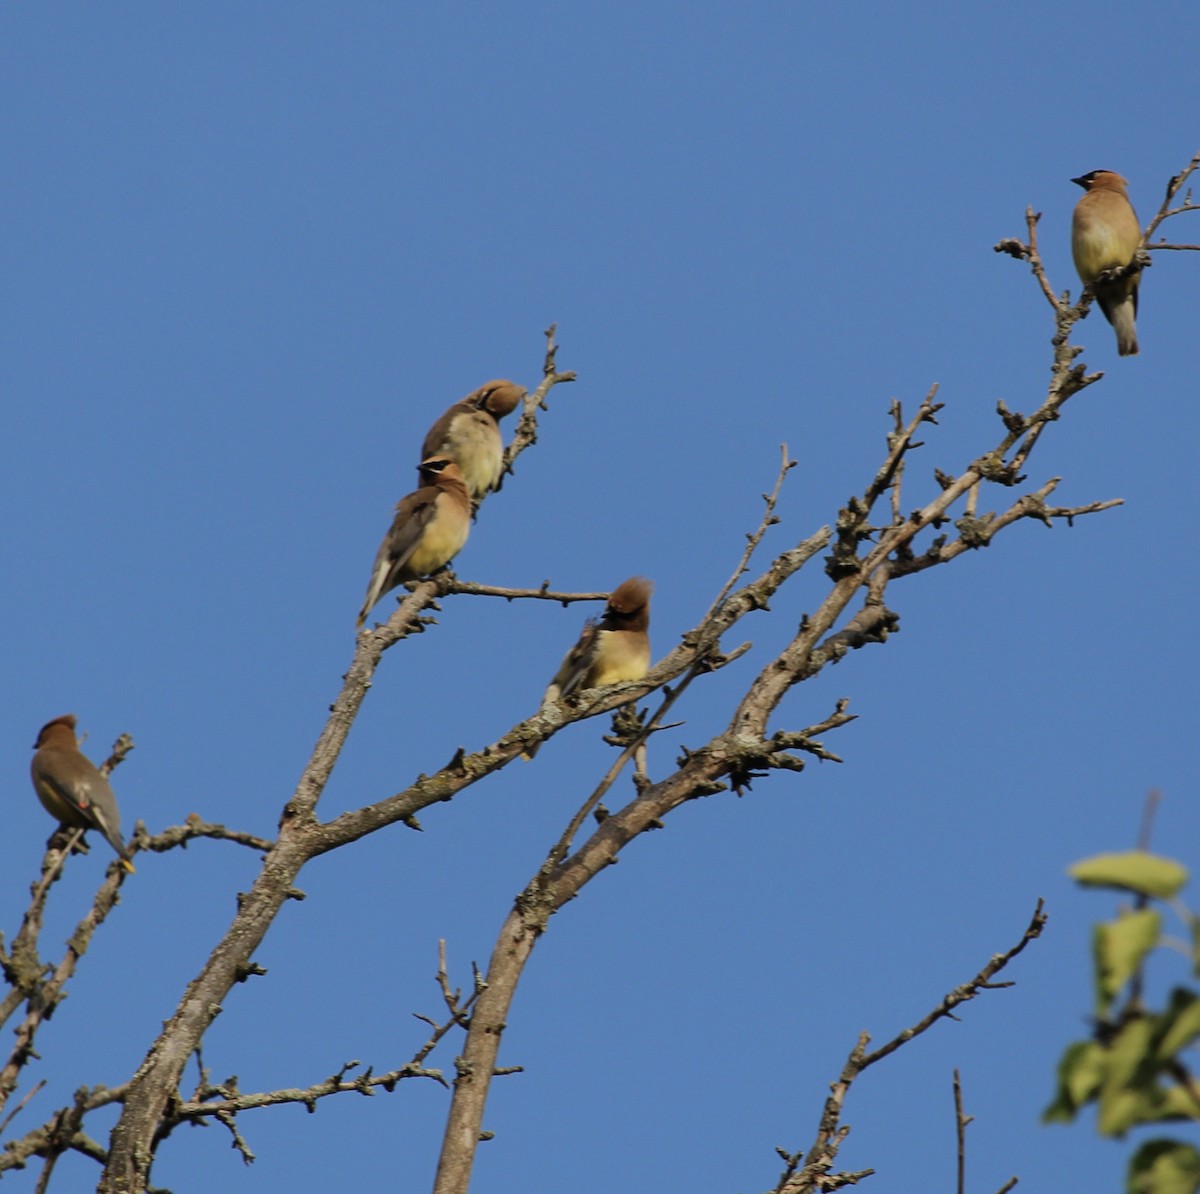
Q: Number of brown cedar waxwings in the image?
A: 5